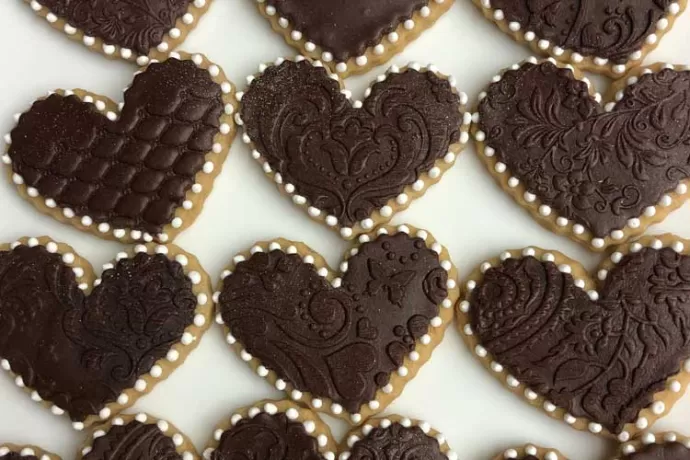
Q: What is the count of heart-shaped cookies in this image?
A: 12